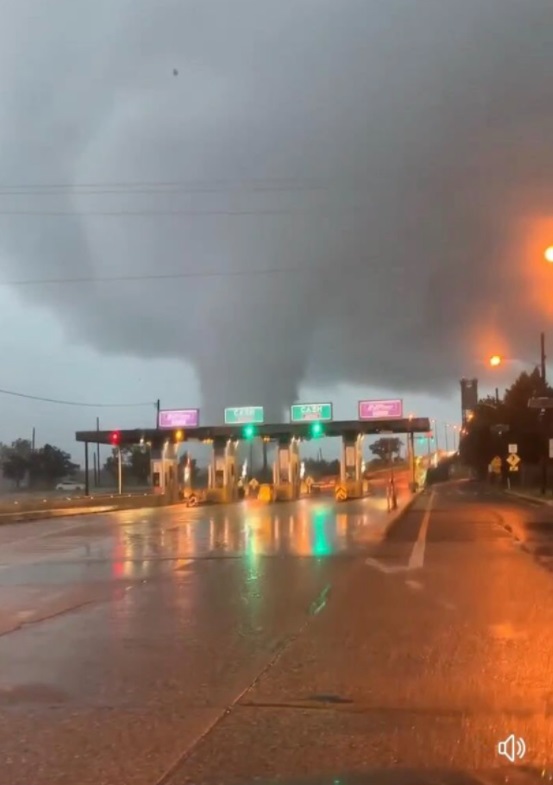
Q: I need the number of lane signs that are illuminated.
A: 4